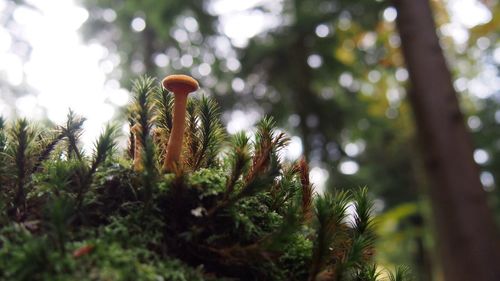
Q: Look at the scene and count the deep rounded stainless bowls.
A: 0